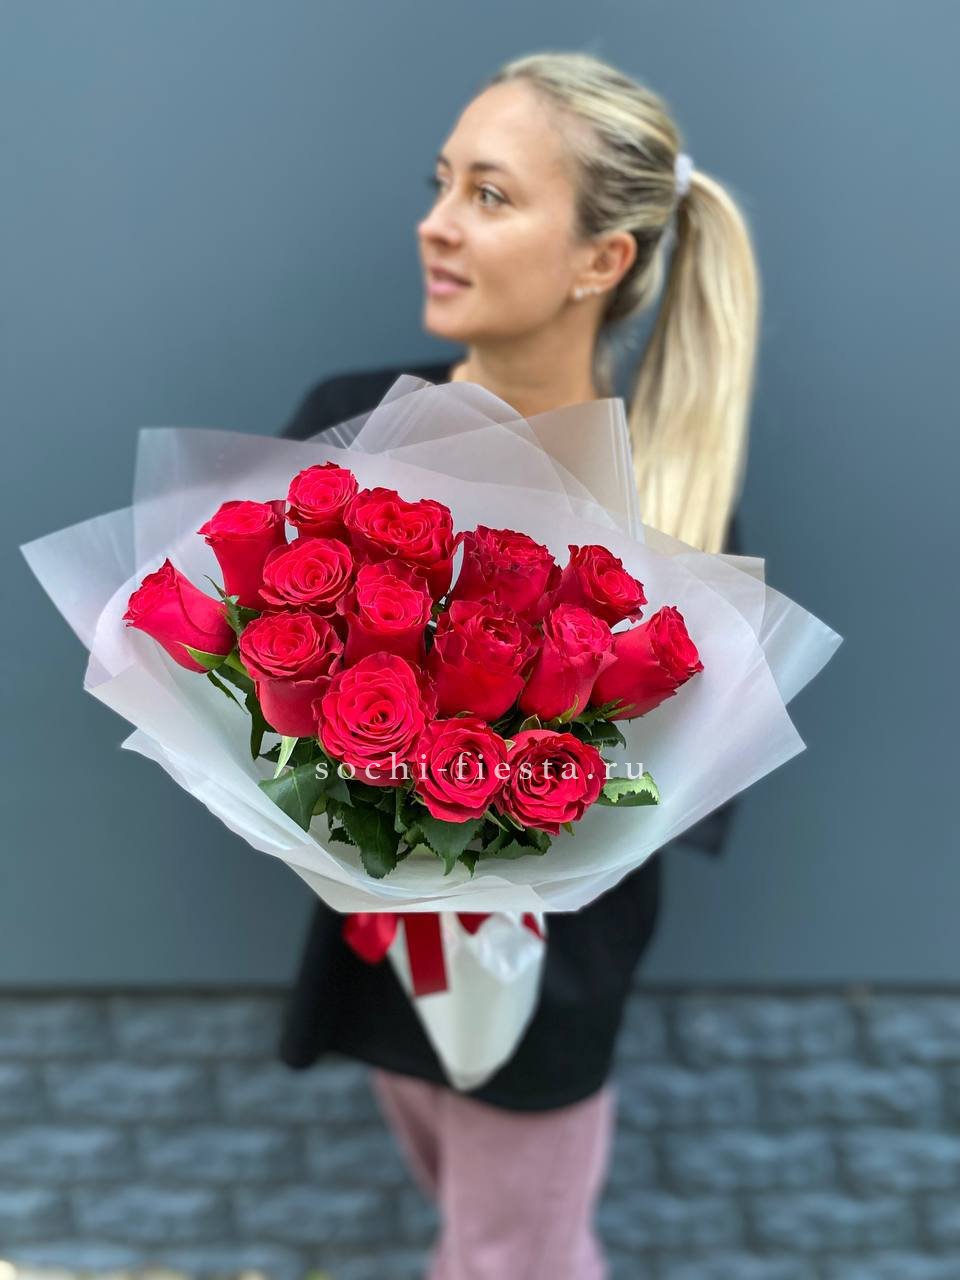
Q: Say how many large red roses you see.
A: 15